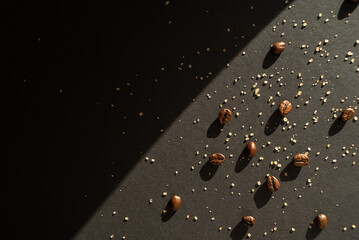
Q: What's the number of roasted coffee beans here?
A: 12